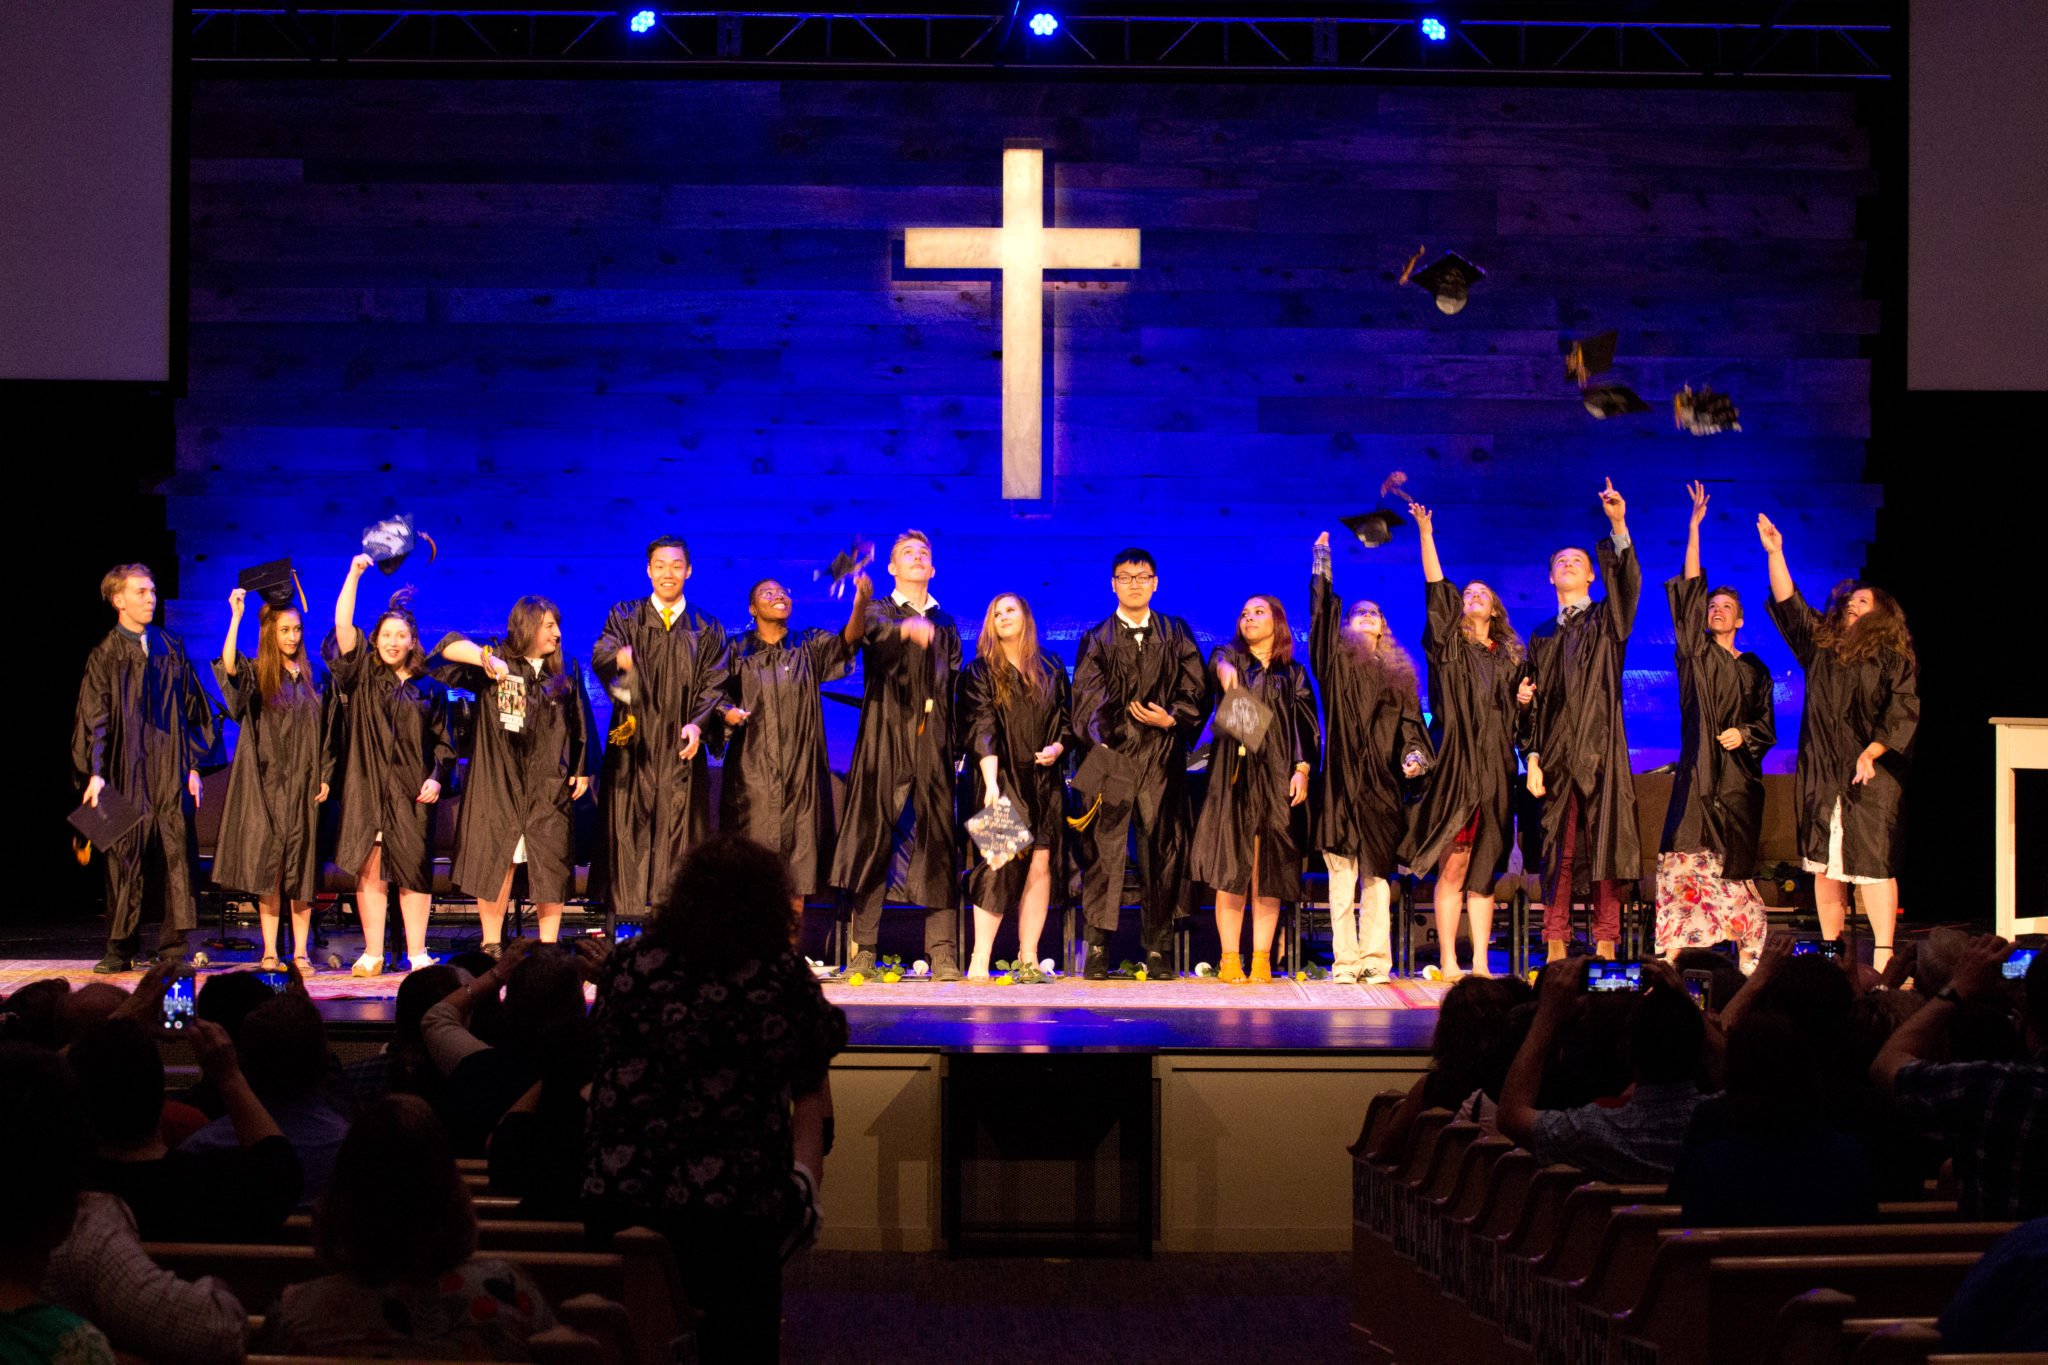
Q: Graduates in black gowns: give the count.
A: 15